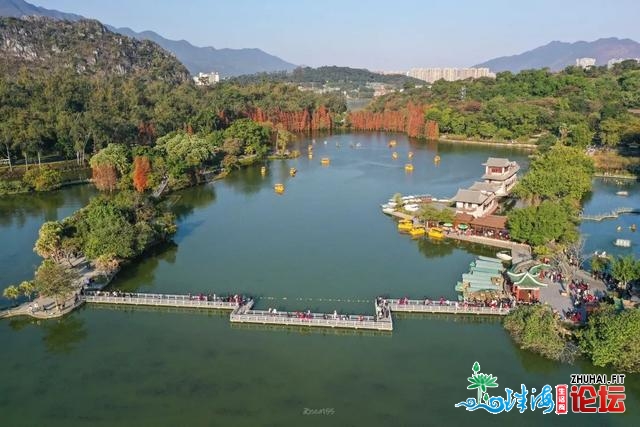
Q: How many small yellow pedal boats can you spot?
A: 14